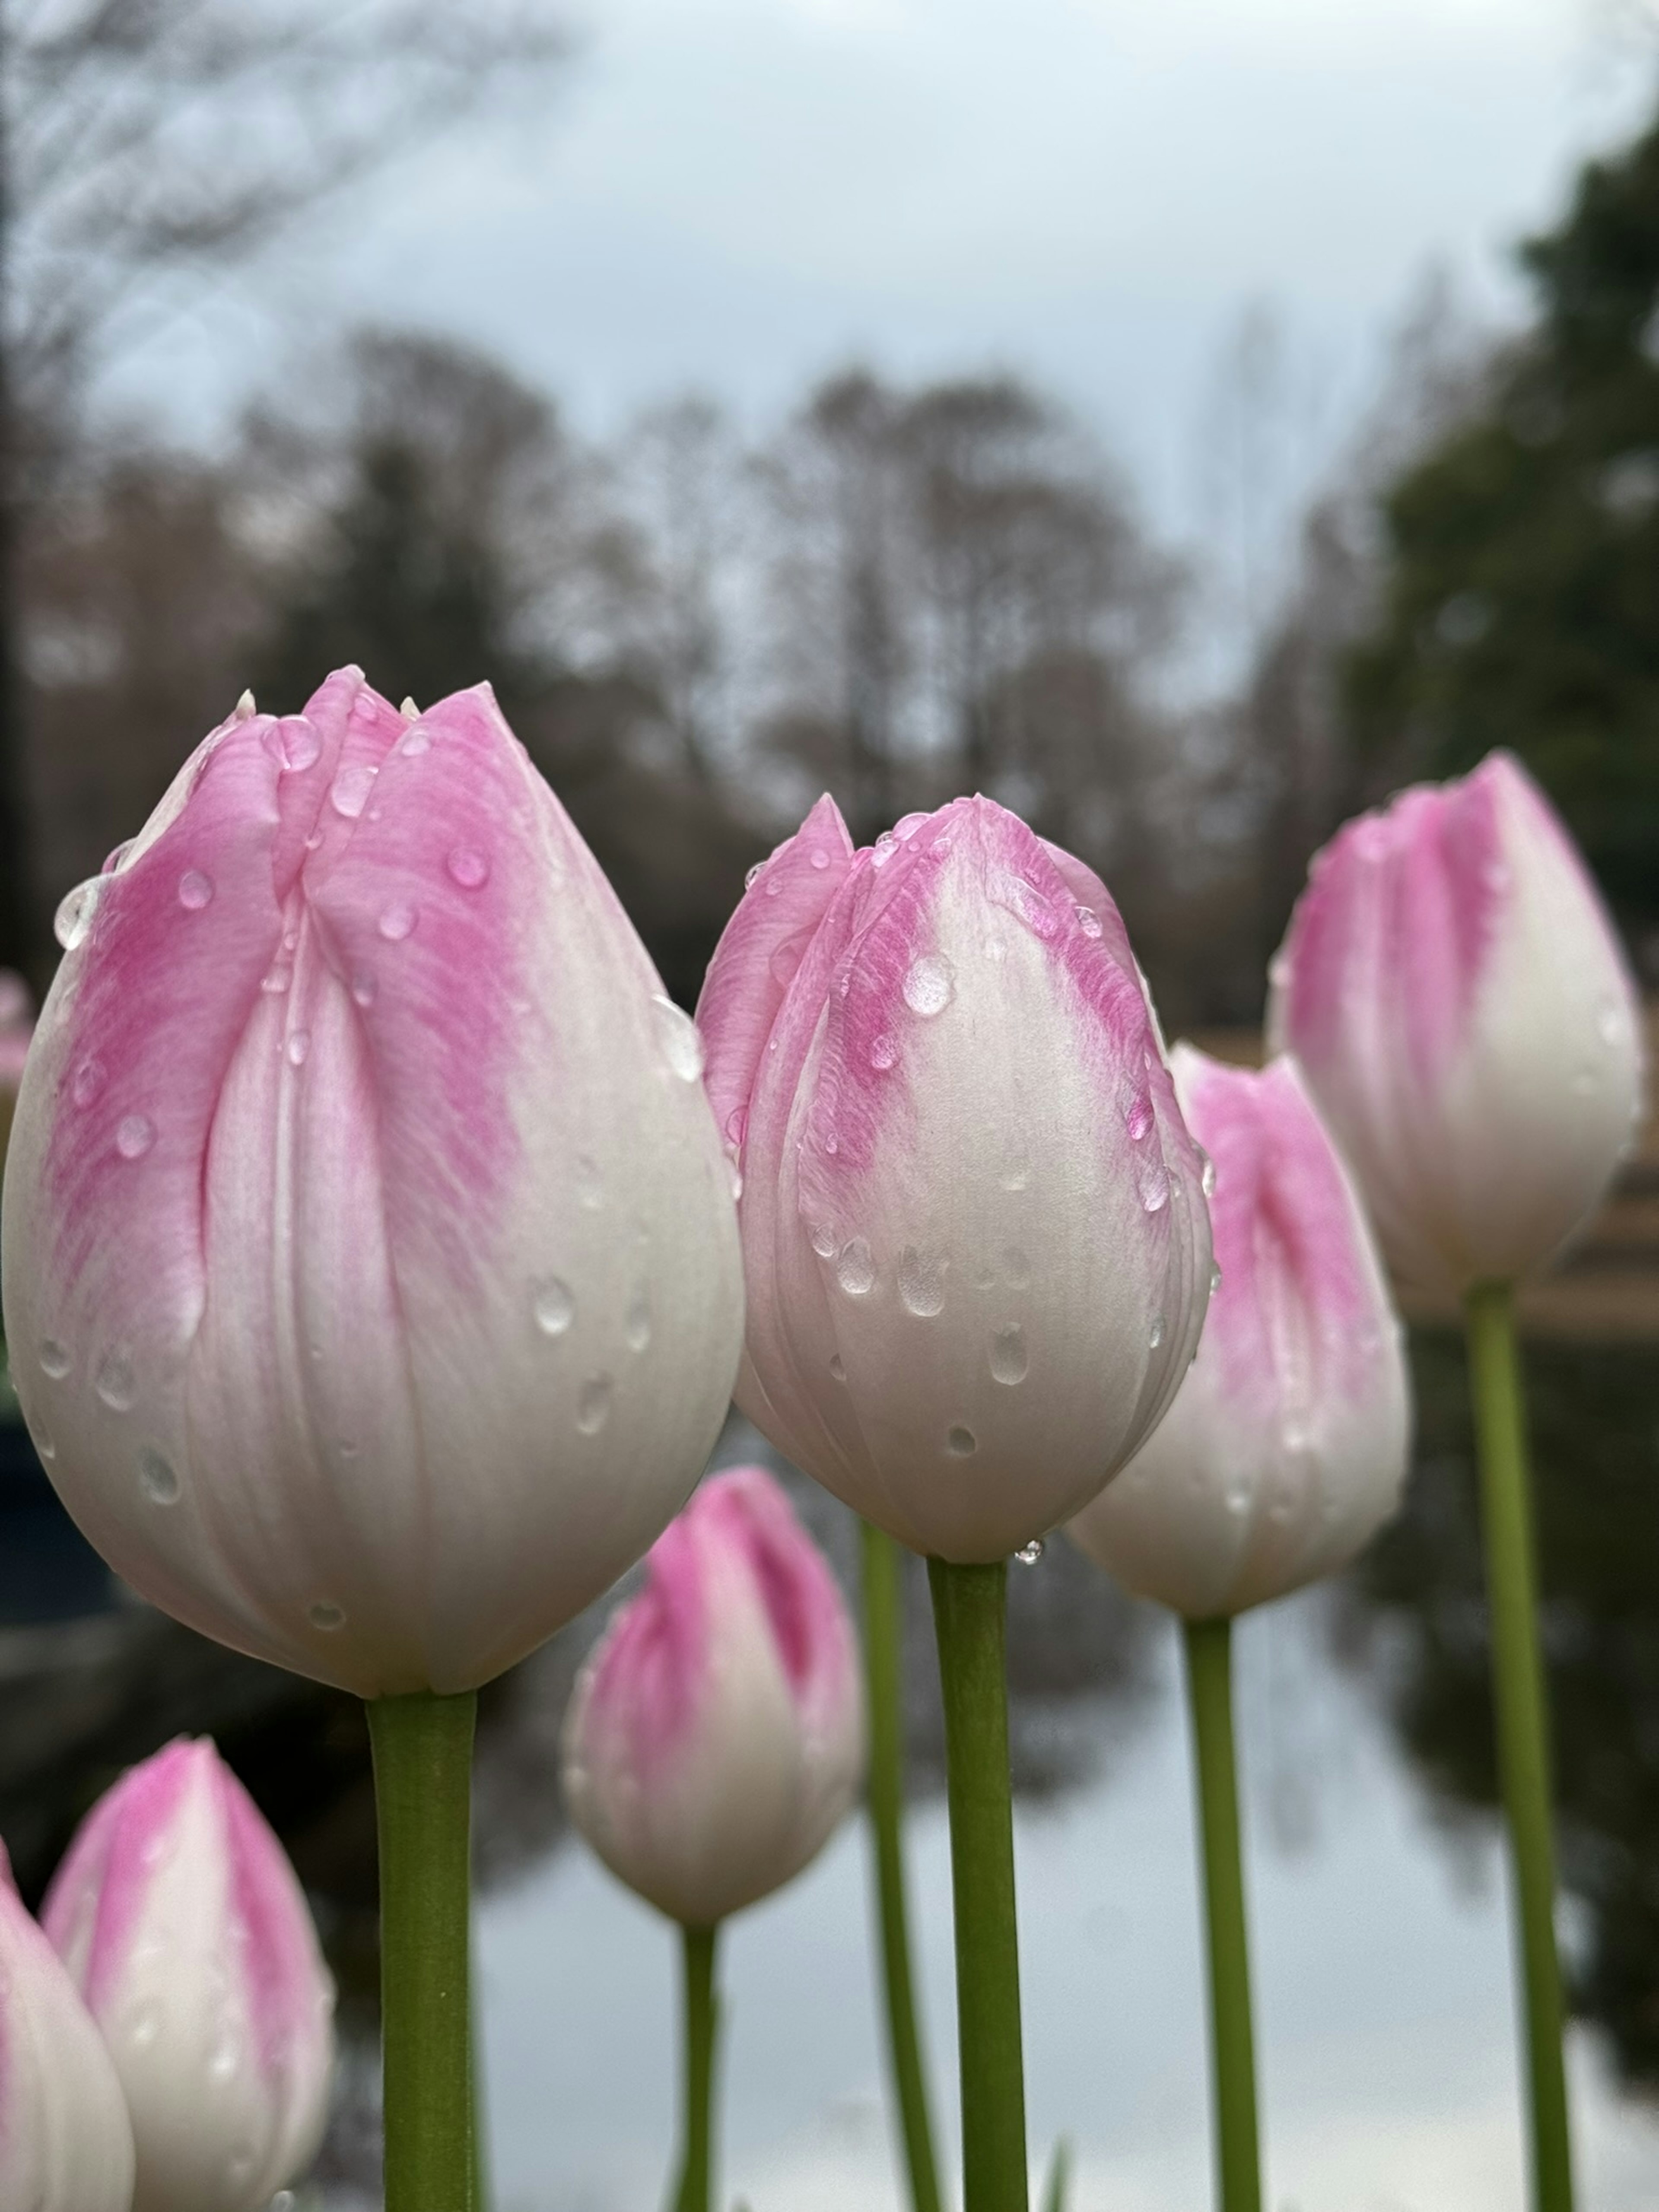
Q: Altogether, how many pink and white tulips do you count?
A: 7